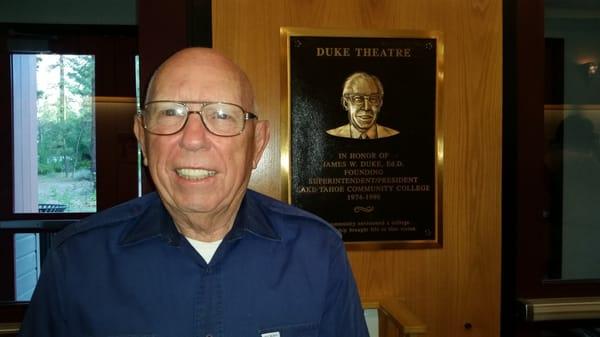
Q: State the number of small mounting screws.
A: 3